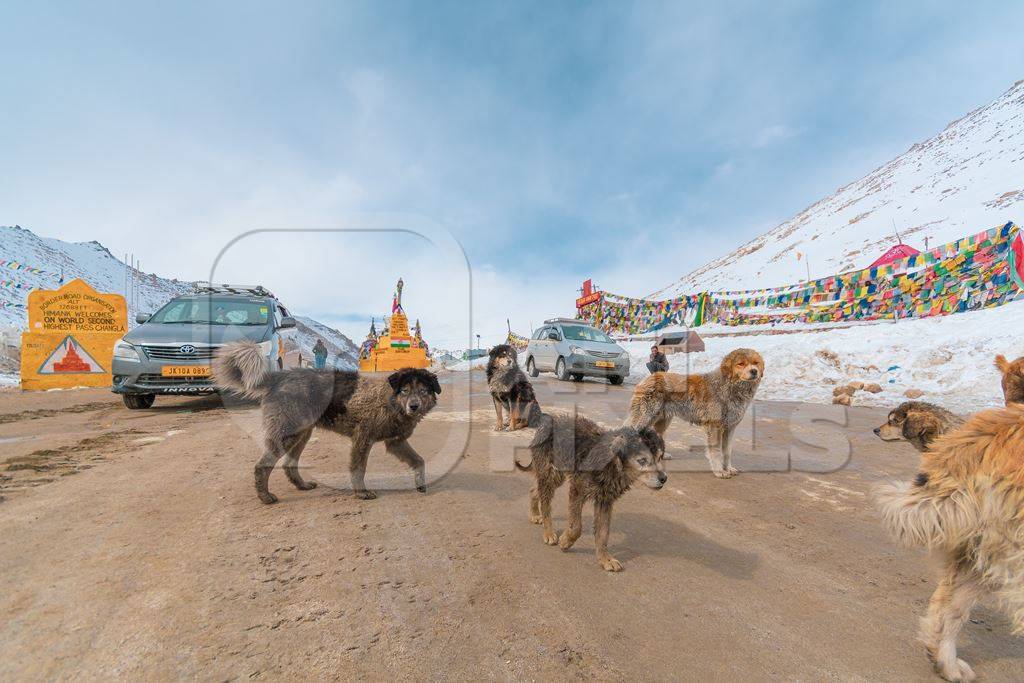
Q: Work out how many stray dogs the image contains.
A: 6